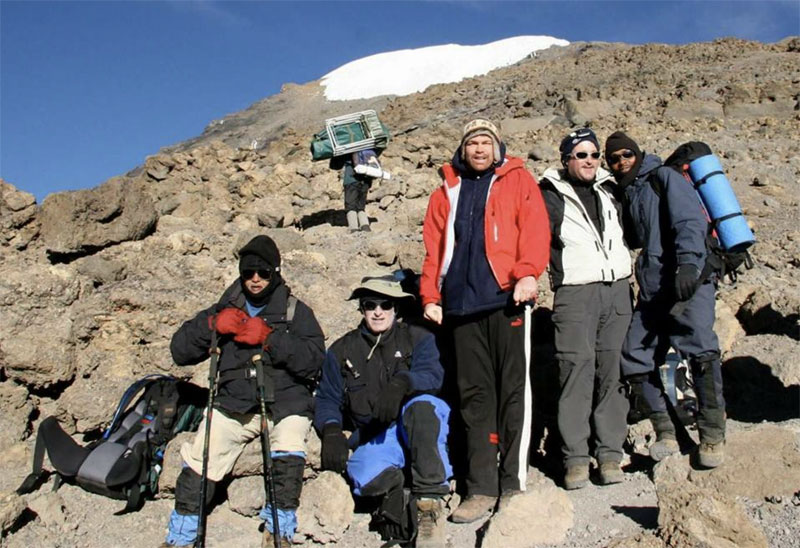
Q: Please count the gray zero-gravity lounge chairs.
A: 0